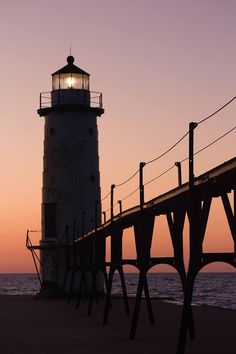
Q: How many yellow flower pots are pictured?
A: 0